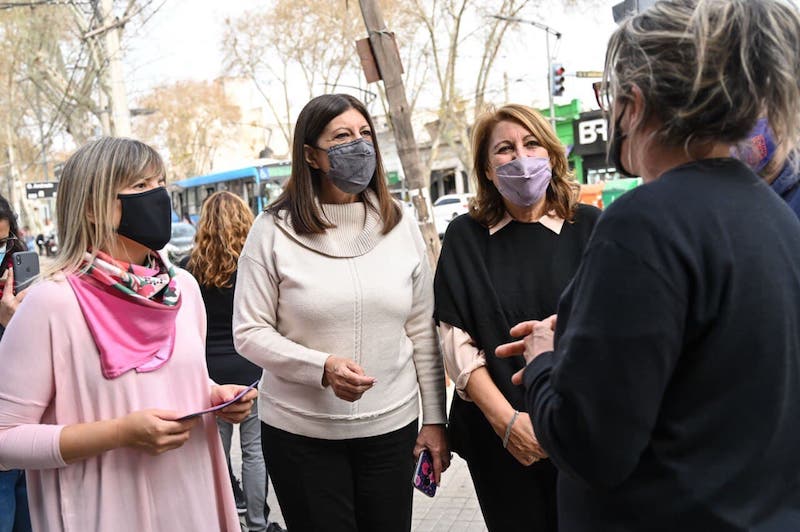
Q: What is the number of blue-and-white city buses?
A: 1